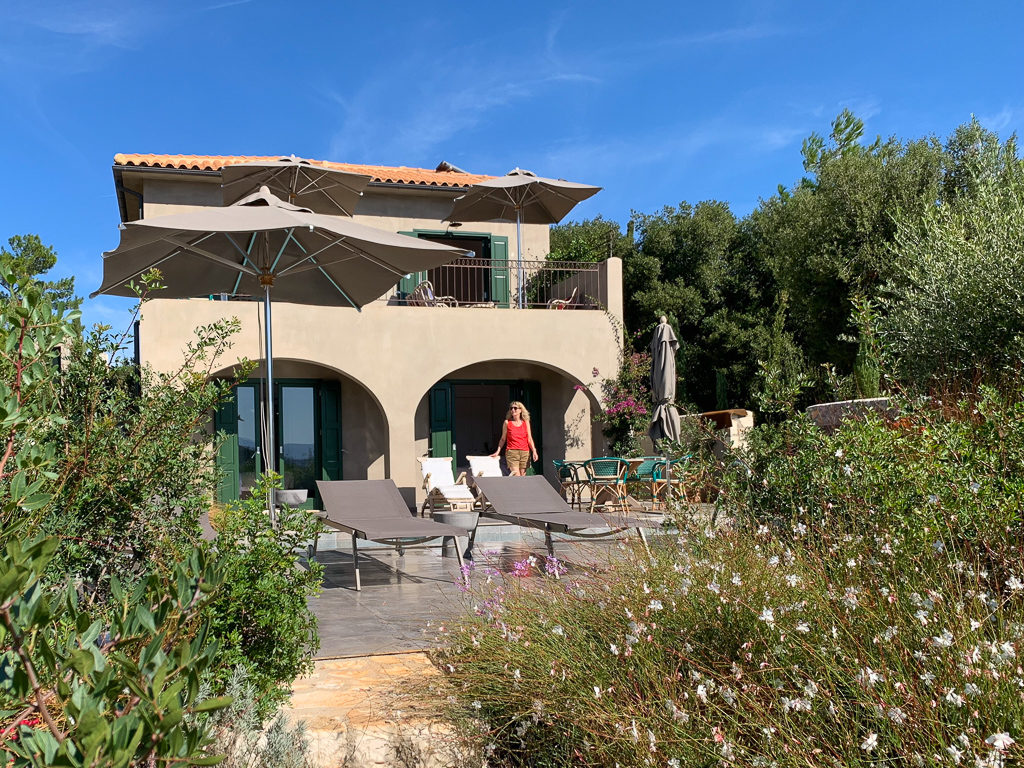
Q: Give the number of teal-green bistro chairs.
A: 4